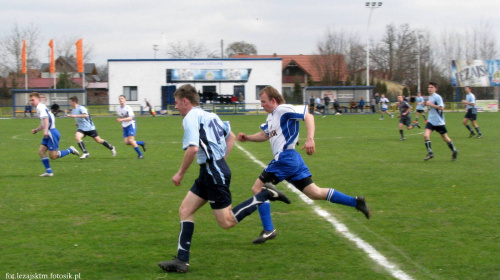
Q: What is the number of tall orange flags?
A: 3